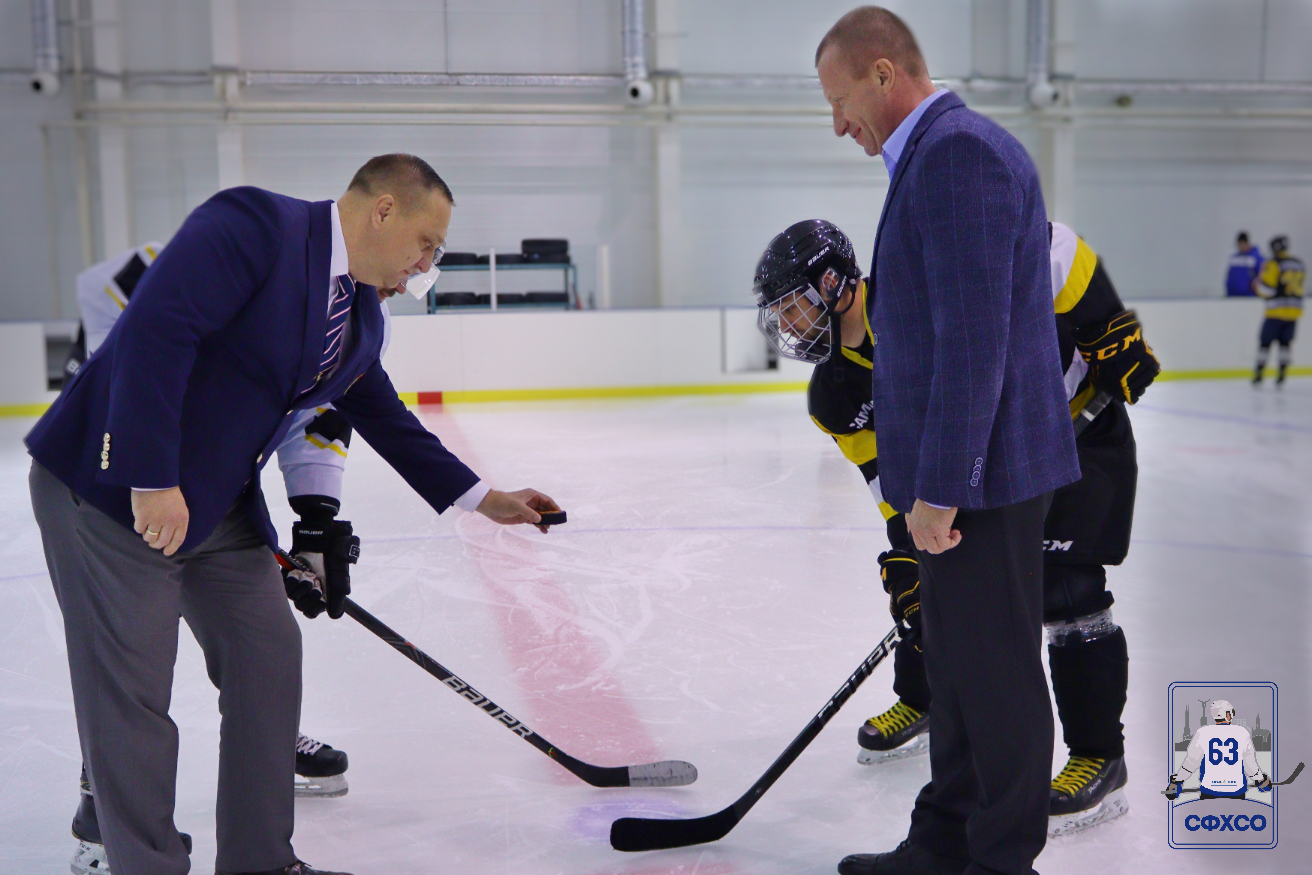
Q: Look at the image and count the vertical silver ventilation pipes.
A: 3